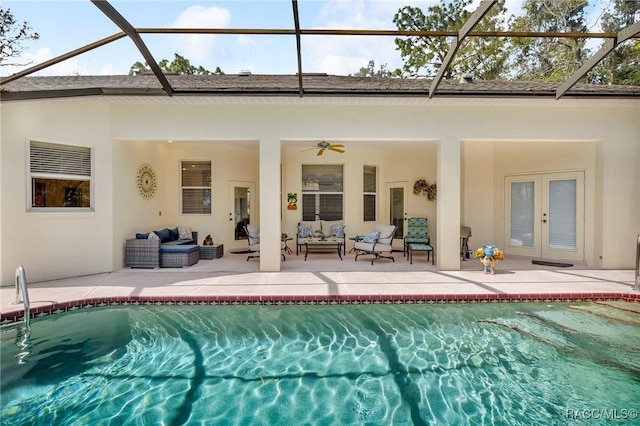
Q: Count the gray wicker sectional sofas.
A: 1